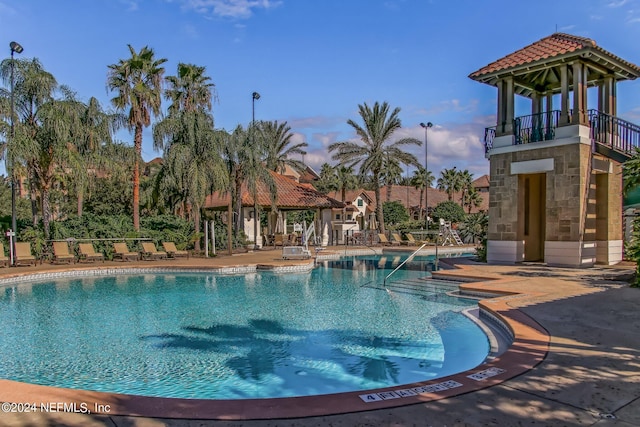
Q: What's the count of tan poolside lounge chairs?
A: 10